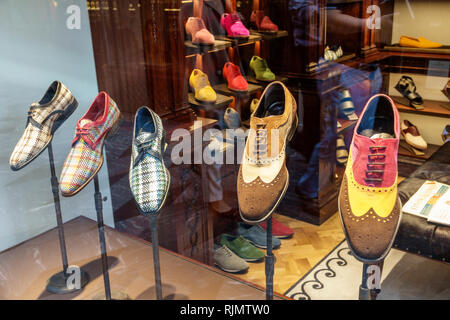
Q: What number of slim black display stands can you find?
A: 5